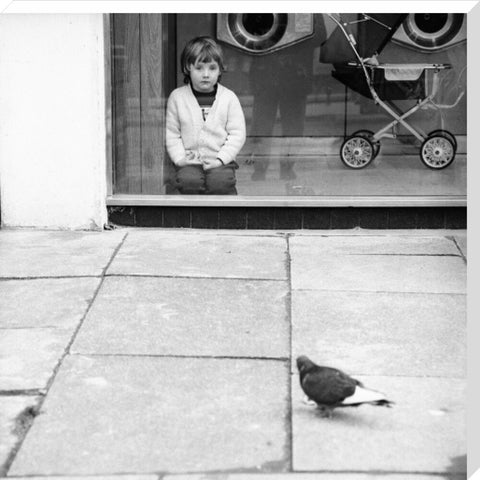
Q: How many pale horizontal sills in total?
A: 1